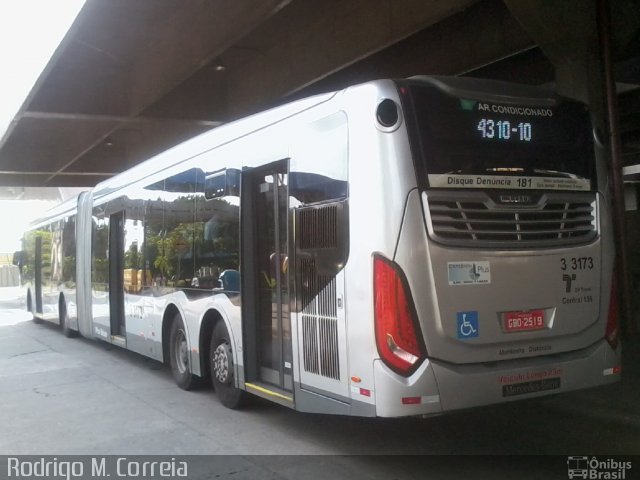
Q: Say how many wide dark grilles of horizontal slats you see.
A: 1